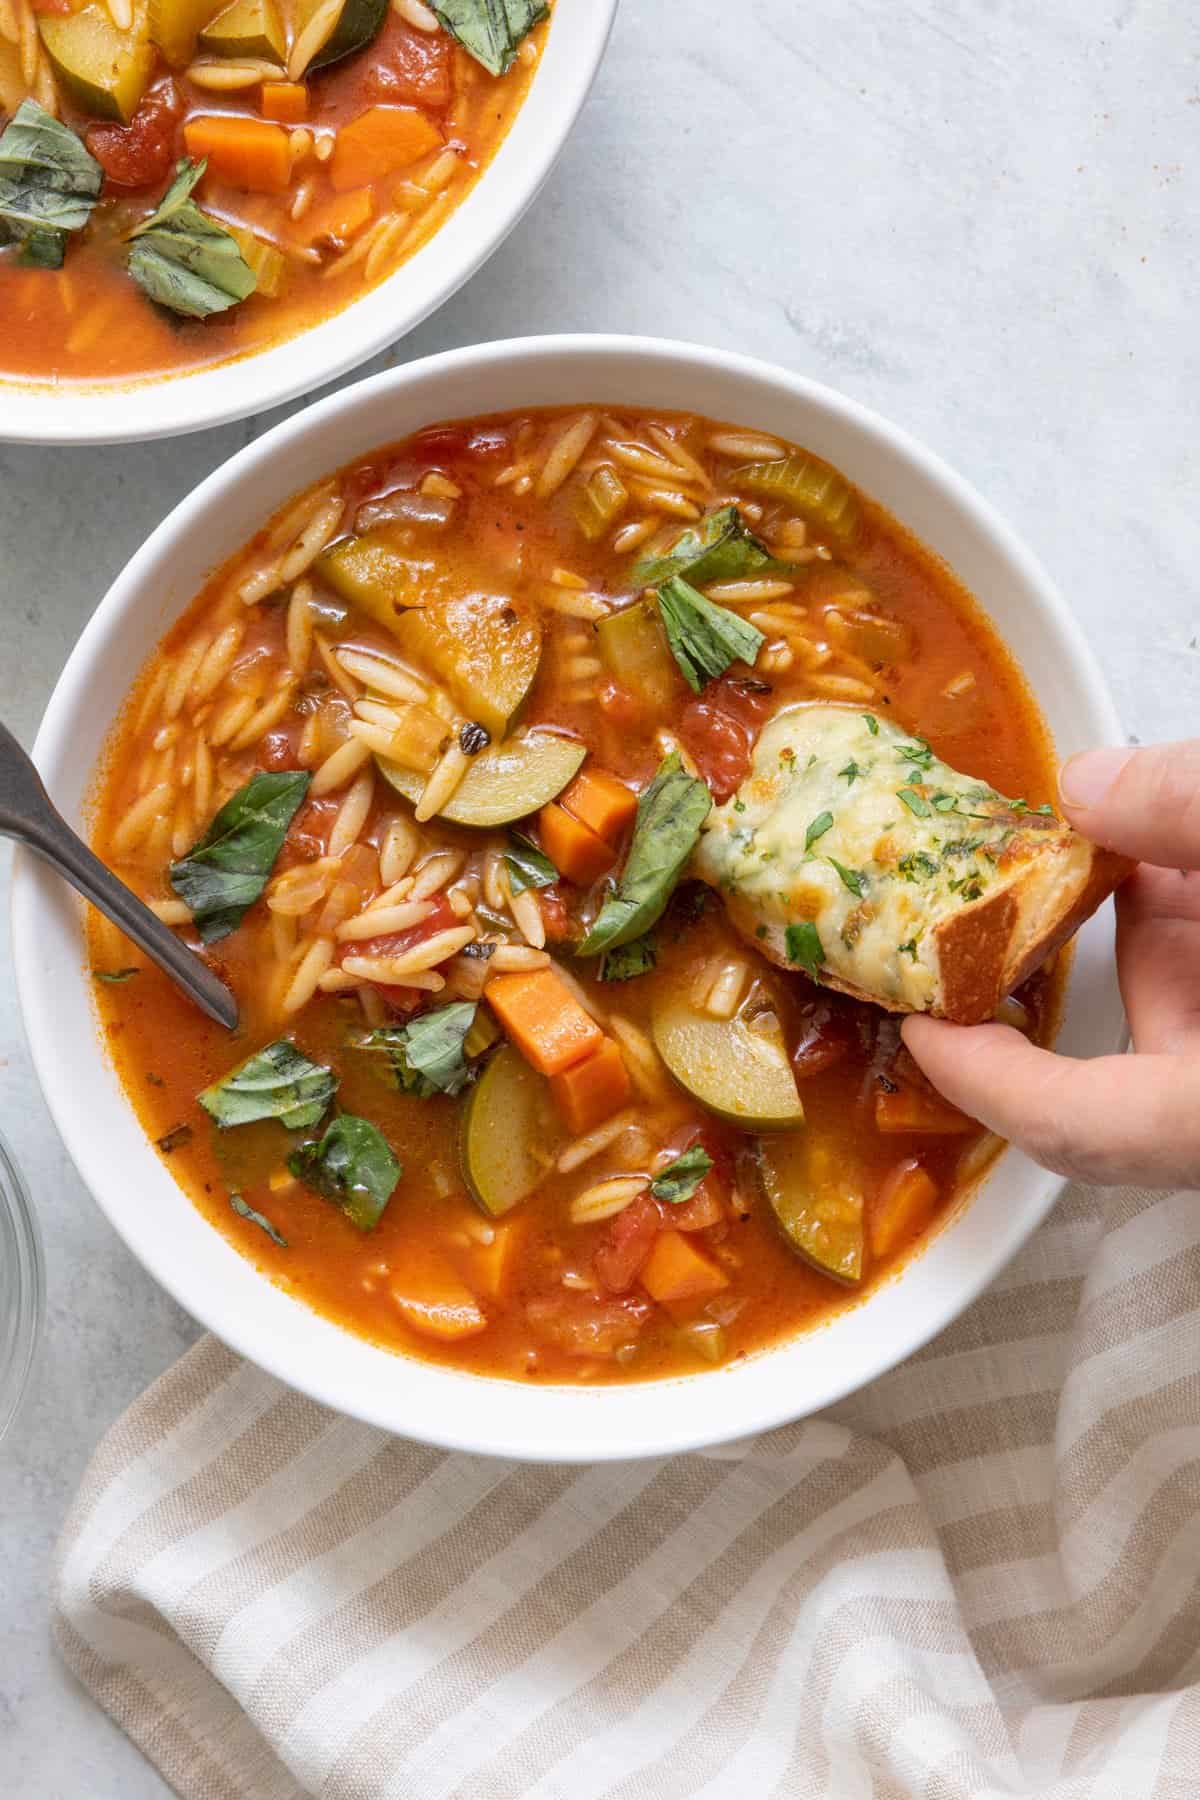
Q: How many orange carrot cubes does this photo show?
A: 13